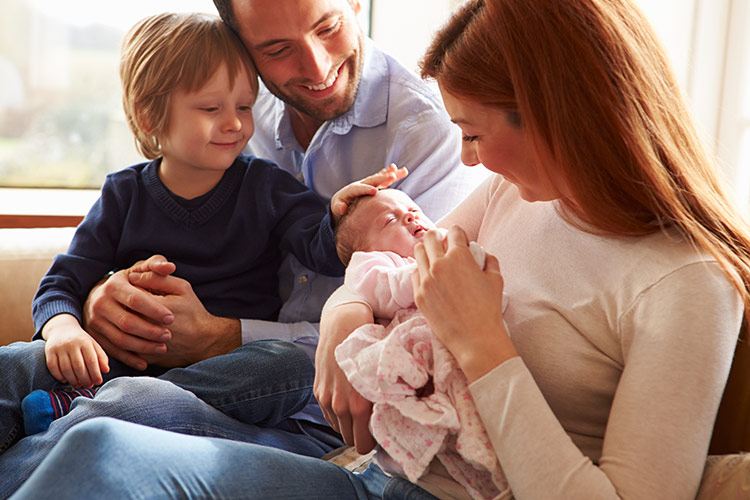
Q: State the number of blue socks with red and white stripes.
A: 1